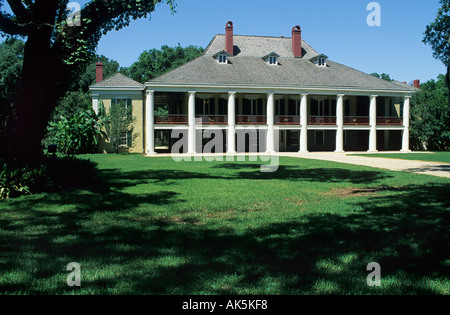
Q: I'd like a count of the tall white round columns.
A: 8